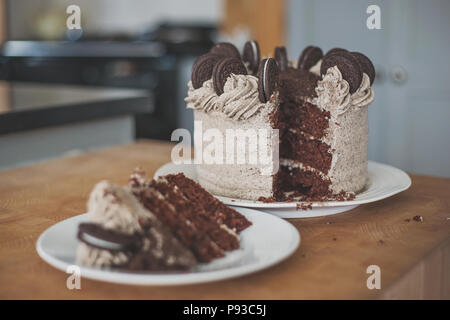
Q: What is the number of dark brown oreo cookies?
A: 11